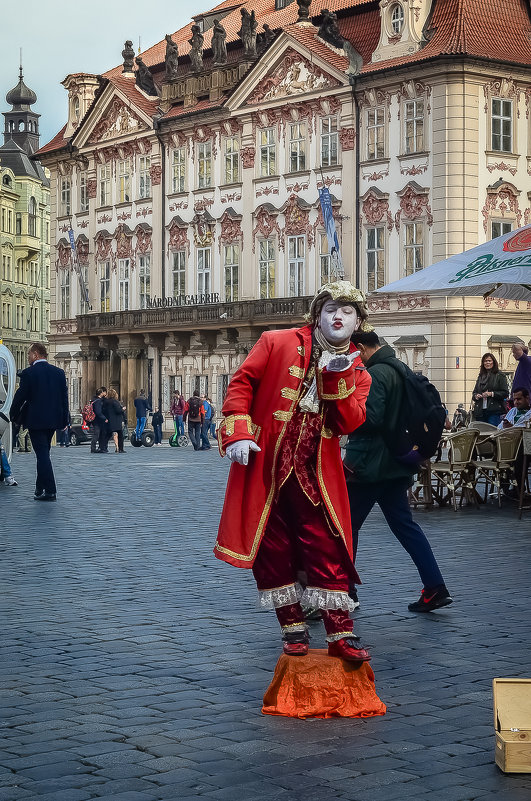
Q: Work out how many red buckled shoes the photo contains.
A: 2